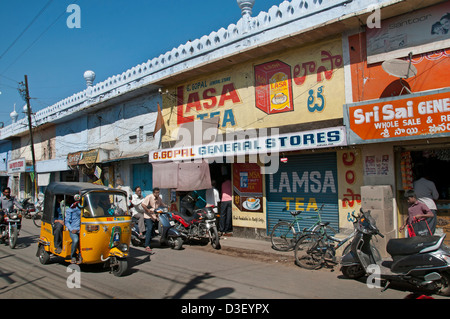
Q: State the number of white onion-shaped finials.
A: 4